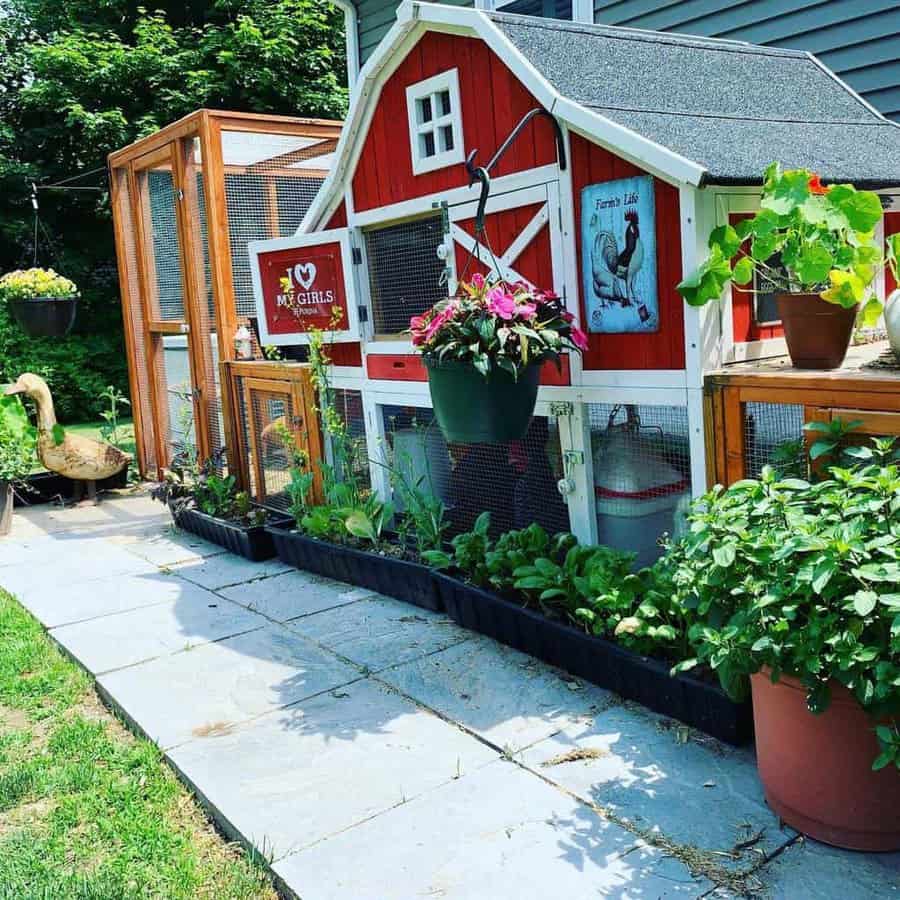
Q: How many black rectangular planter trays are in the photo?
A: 3